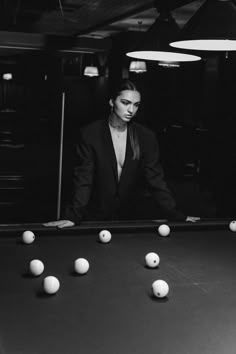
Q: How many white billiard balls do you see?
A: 9